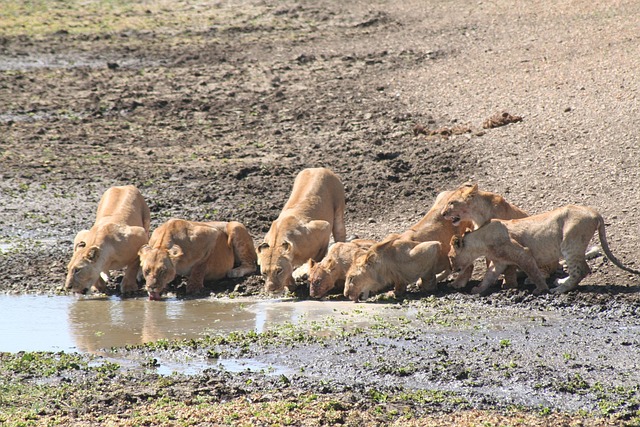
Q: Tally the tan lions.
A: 7